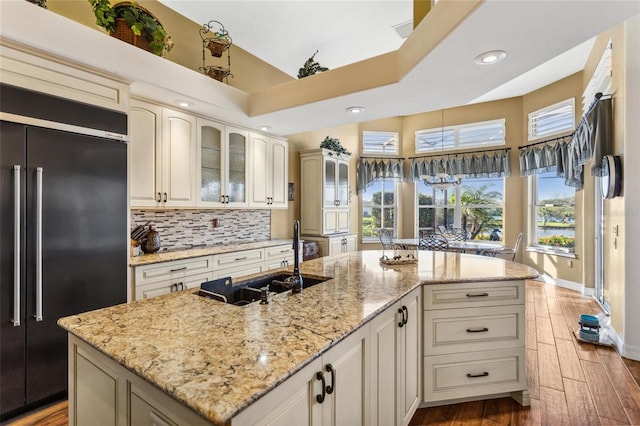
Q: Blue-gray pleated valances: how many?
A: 4